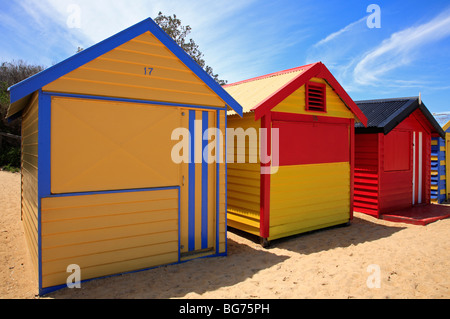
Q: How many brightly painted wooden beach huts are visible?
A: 4